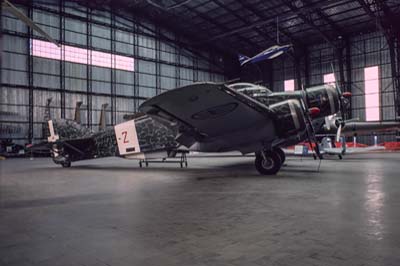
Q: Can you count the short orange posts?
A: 0